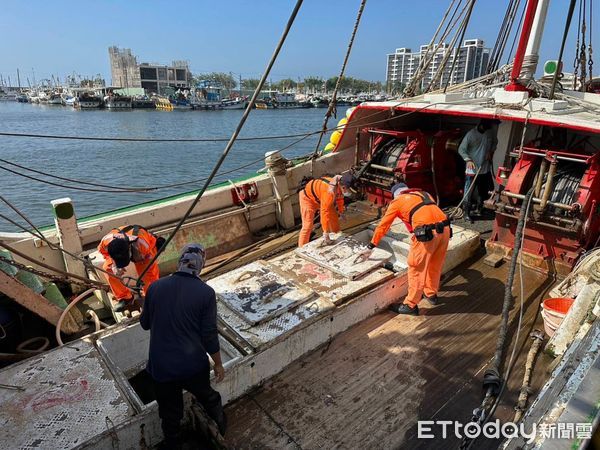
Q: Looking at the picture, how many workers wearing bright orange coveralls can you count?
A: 3